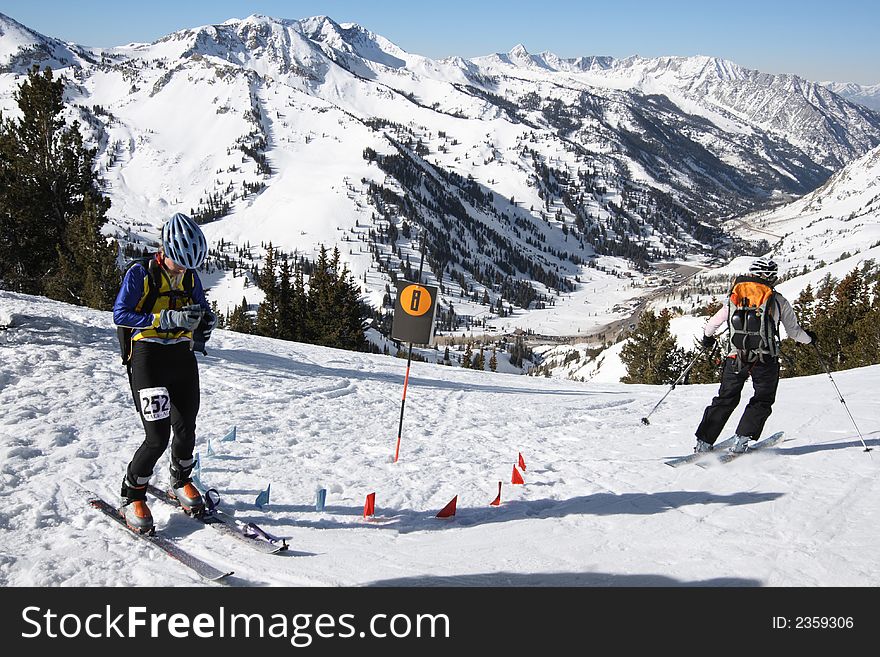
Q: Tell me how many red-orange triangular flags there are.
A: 5